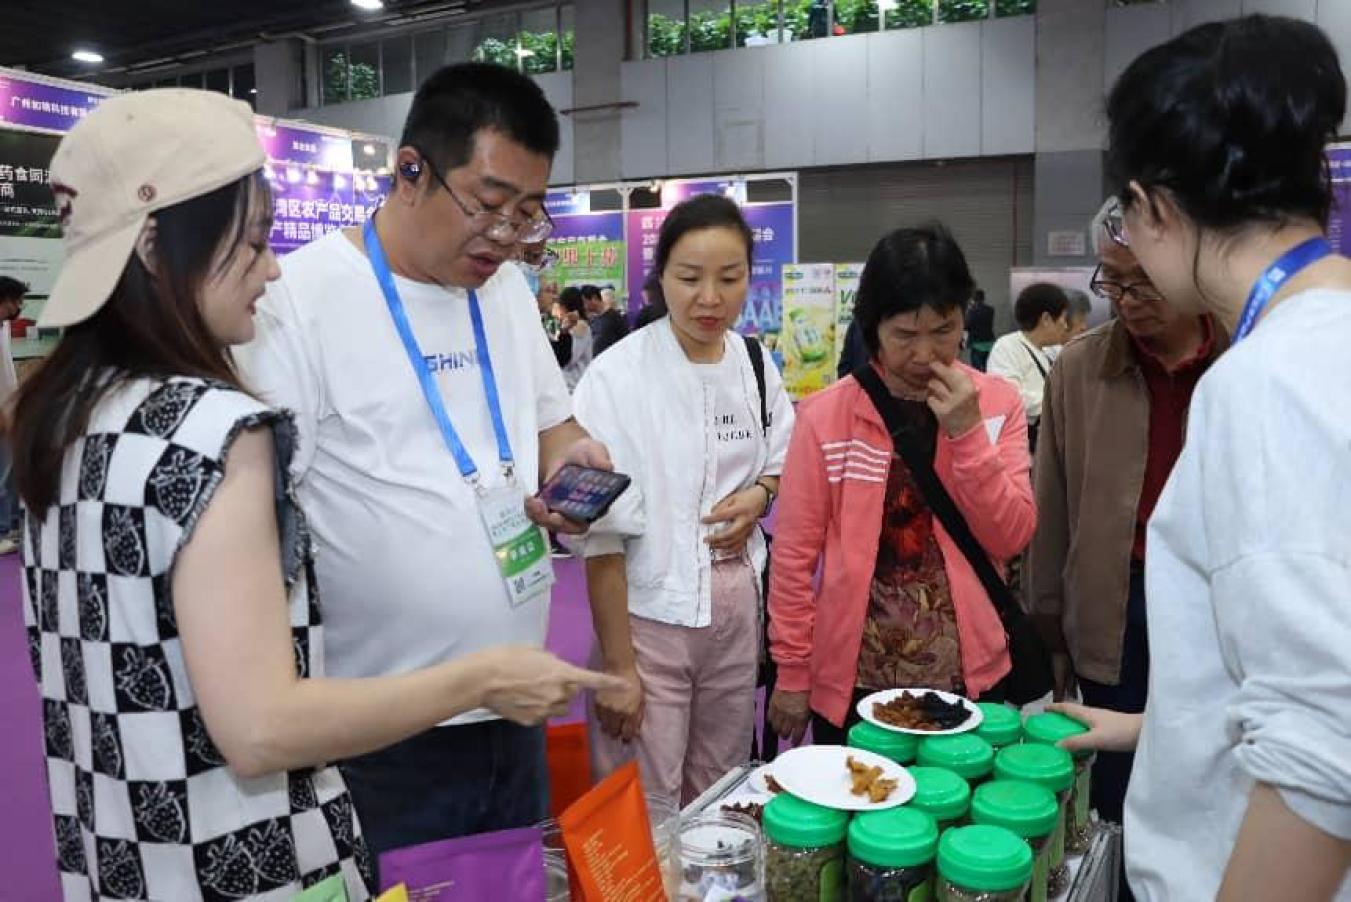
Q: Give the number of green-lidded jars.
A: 10